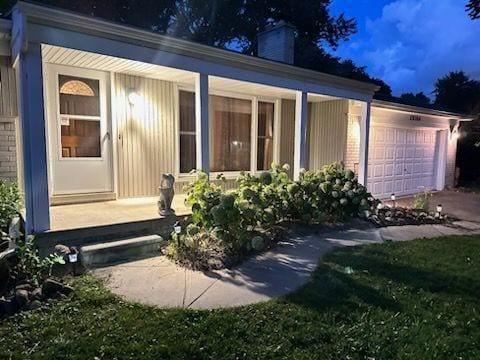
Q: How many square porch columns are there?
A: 4